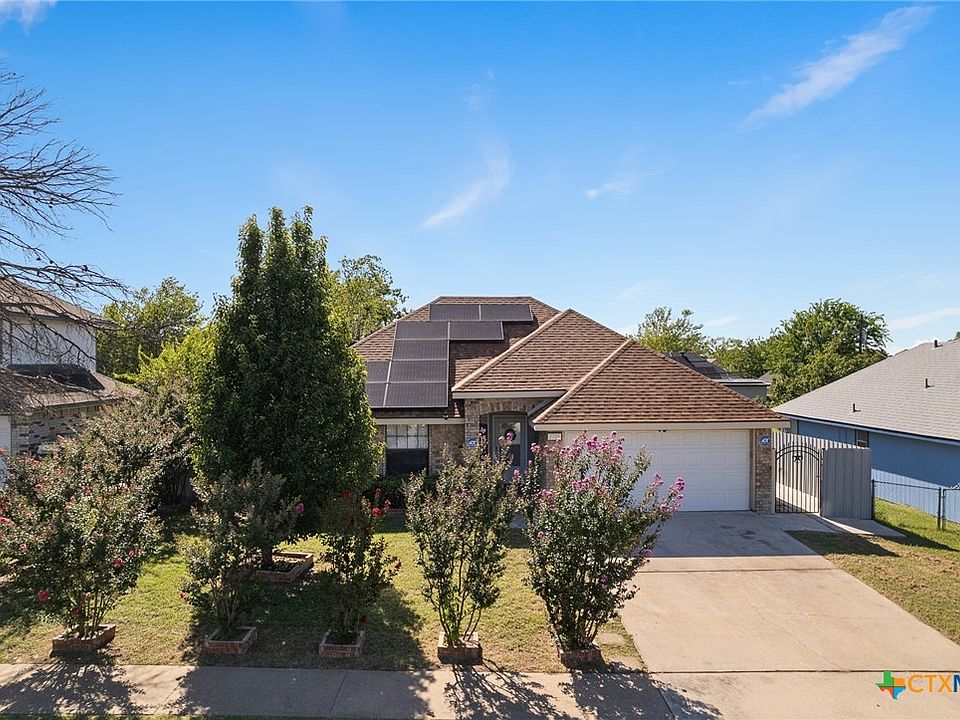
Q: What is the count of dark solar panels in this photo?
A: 9